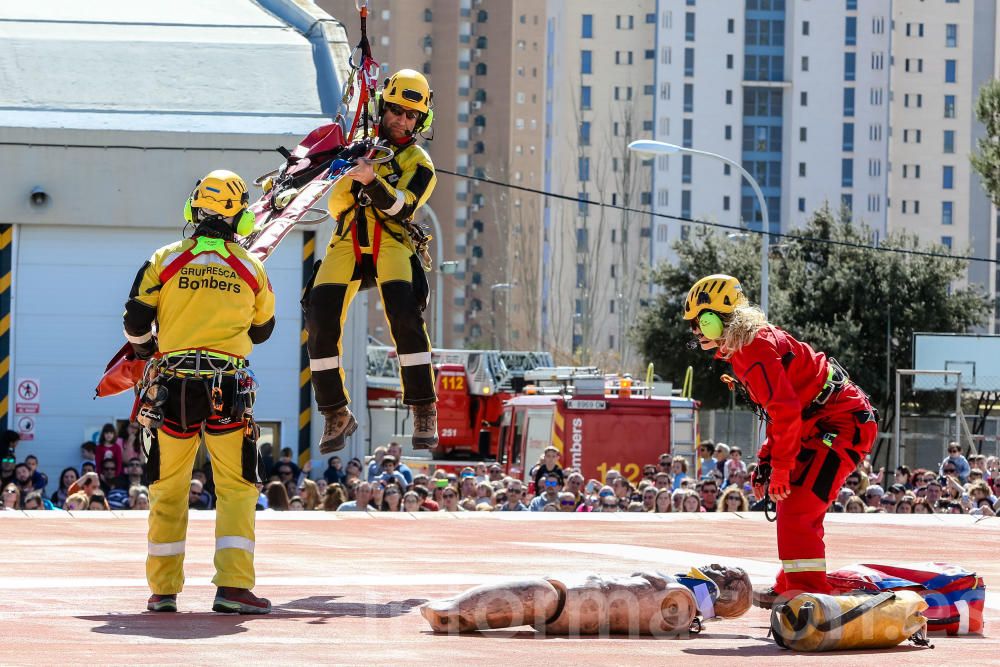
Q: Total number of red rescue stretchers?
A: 1